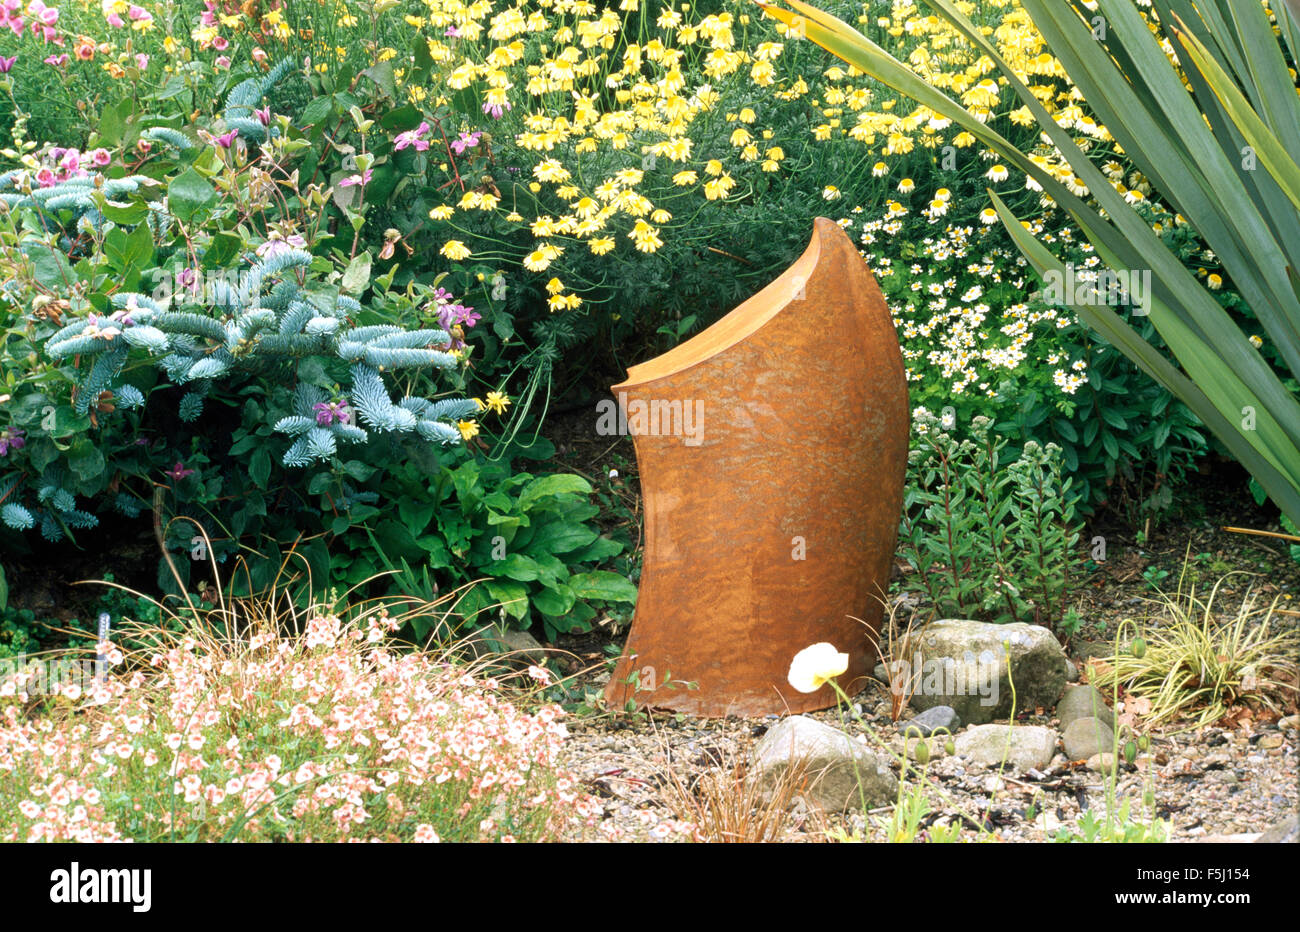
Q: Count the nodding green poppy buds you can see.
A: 7